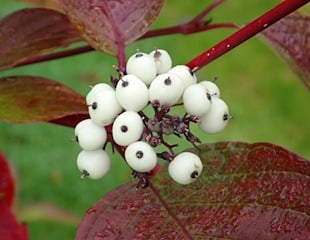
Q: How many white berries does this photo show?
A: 15